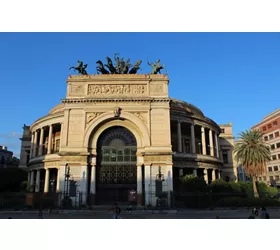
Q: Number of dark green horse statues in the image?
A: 6